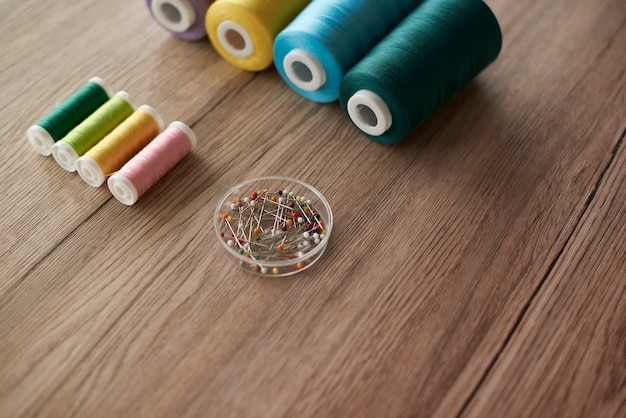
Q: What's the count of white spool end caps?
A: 12